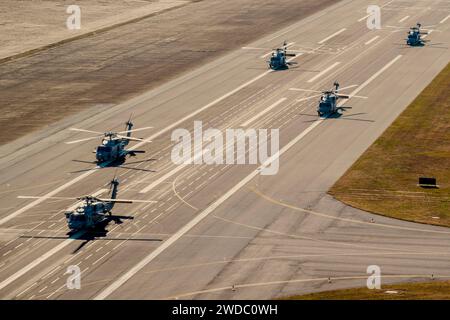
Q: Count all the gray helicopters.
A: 5